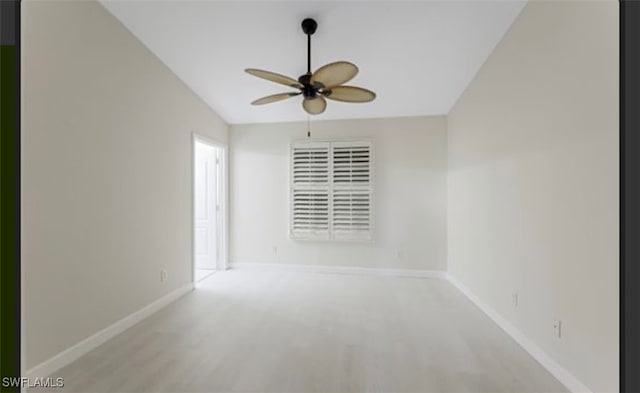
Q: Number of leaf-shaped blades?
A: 5